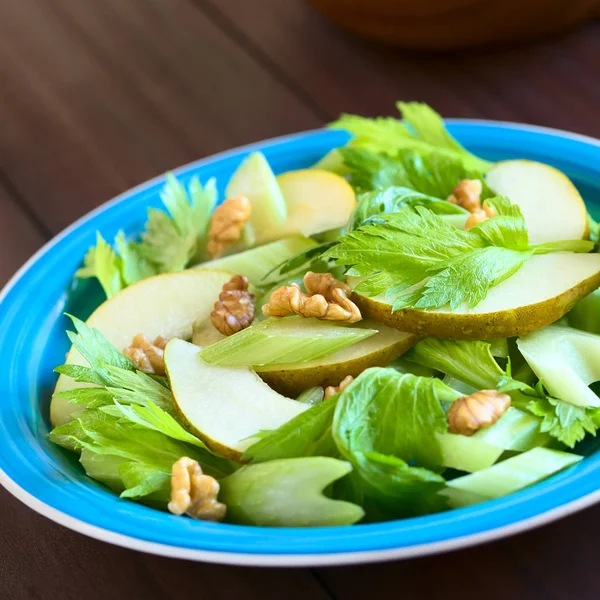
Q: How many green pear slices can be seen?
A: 6